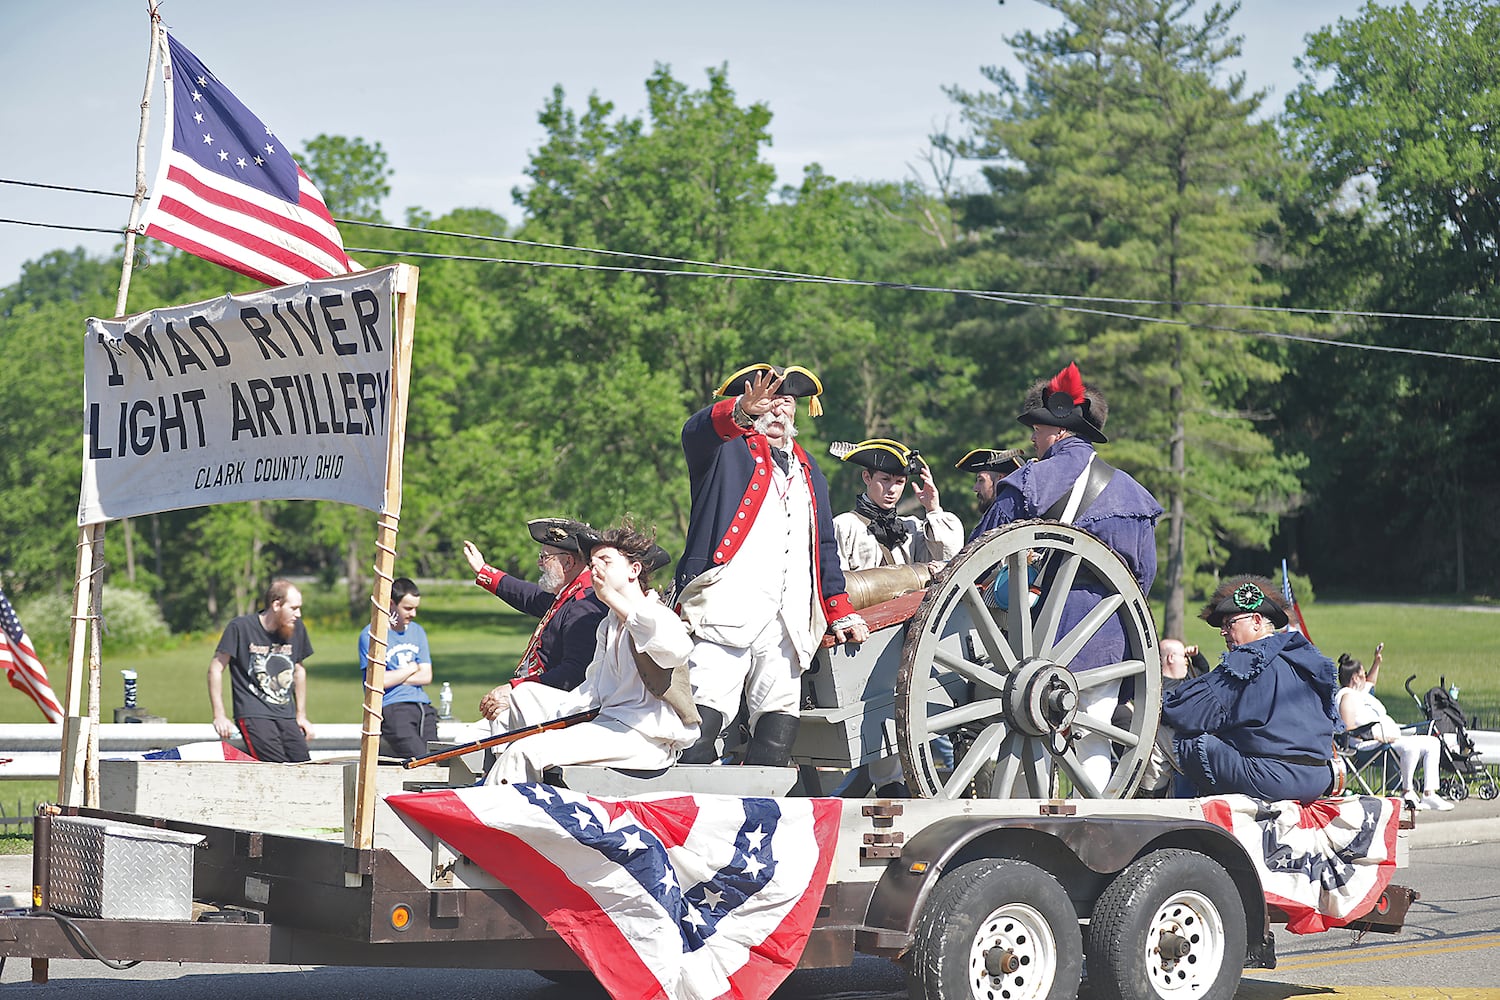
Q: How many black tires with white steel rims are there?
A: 2